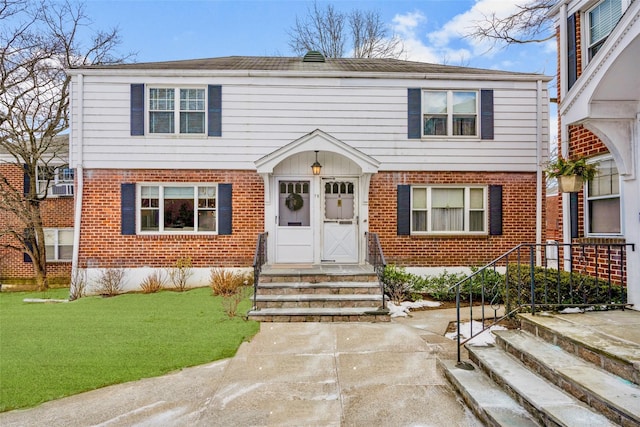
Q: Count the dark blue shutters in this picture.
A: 12